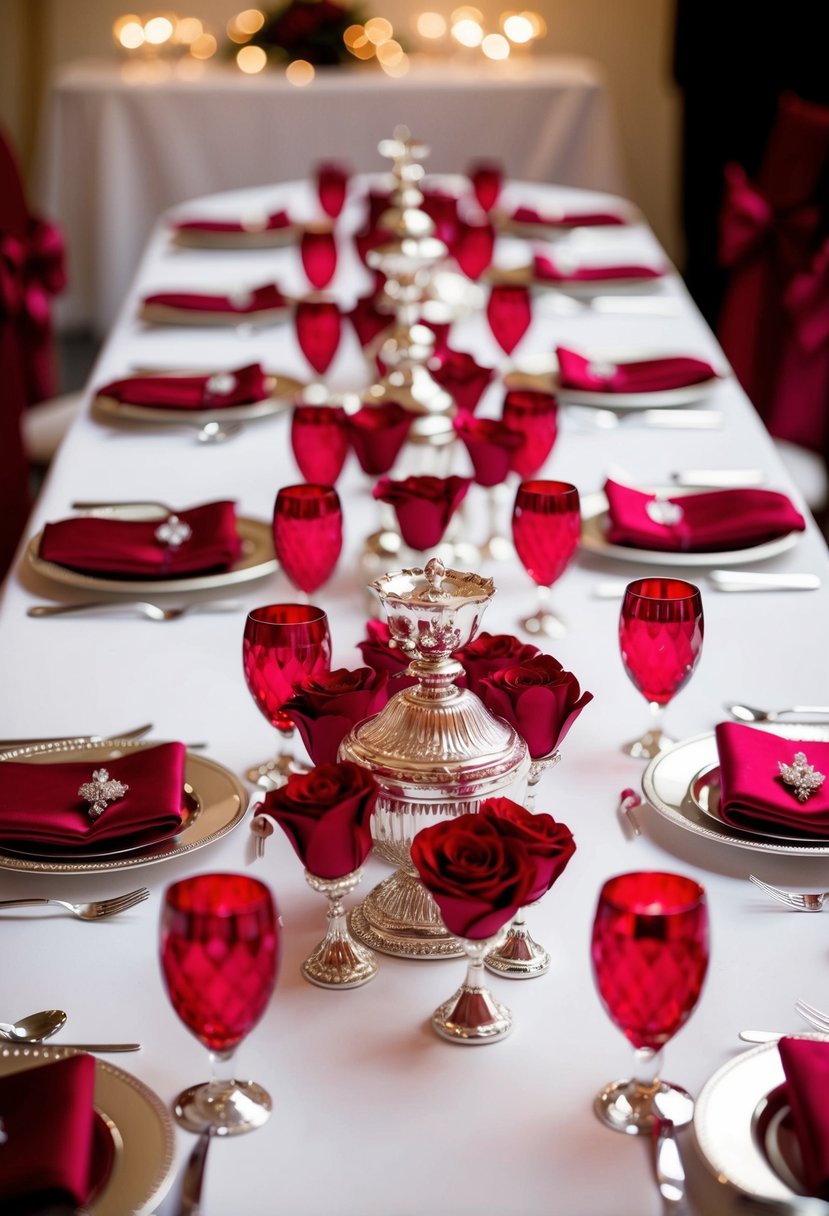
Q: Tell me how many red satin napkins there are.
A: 12